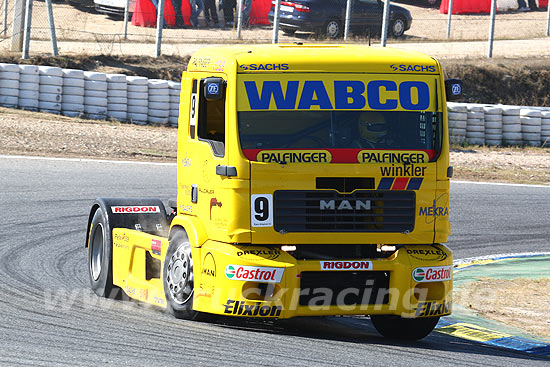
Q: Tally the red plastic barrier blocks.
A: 4